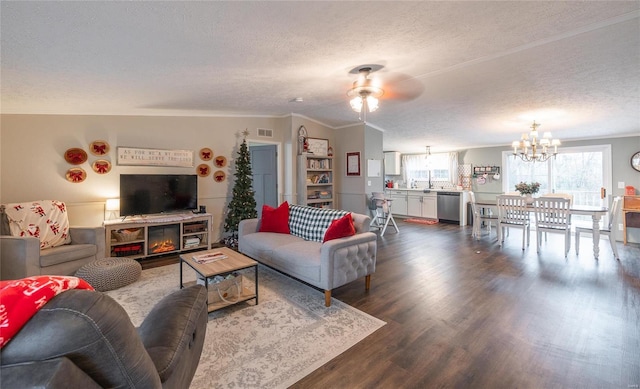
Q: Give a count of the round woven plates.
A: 8